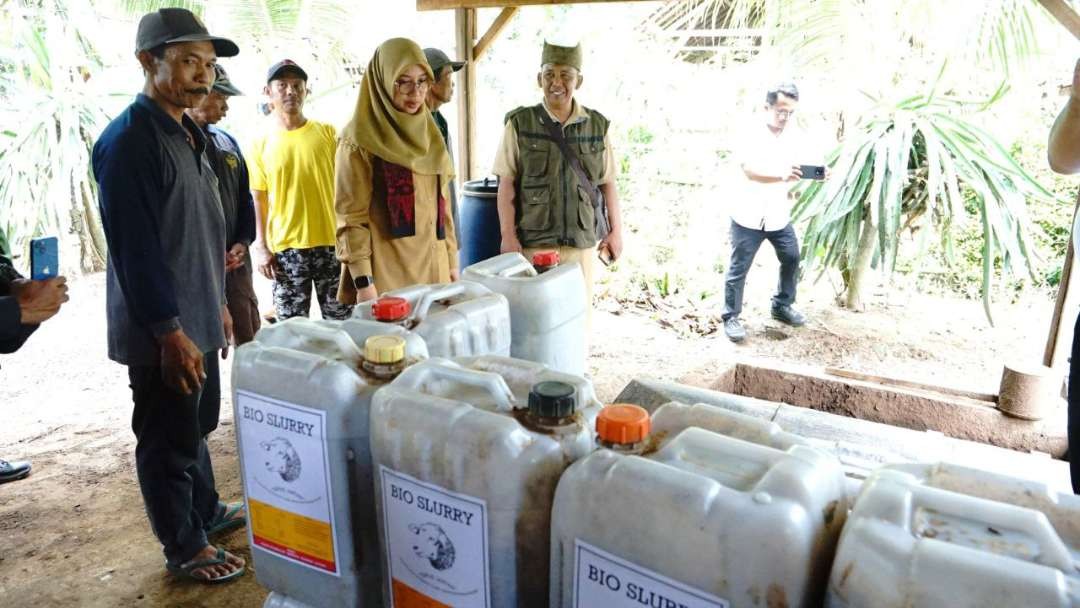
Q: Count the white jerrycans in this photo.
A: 6